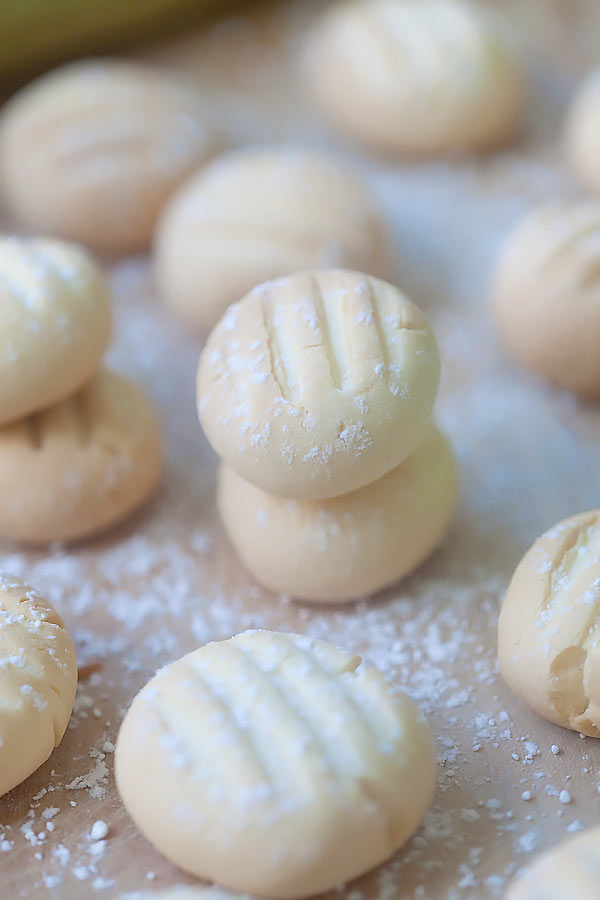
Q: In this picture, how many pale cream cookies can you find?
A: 13